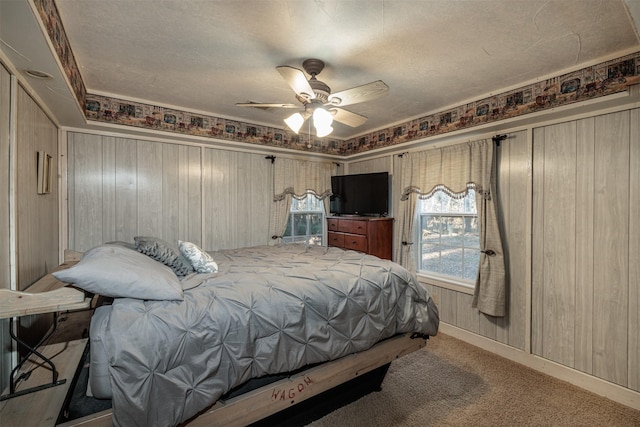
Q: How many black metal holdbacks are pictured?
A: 3